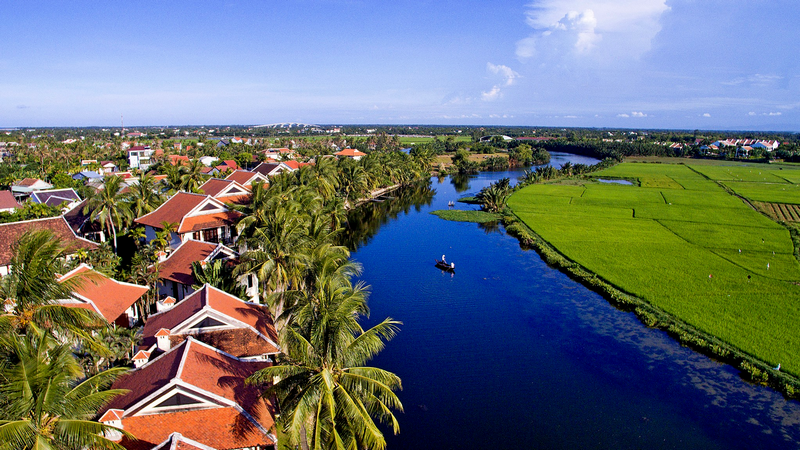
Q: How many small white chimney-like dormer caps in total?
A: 6